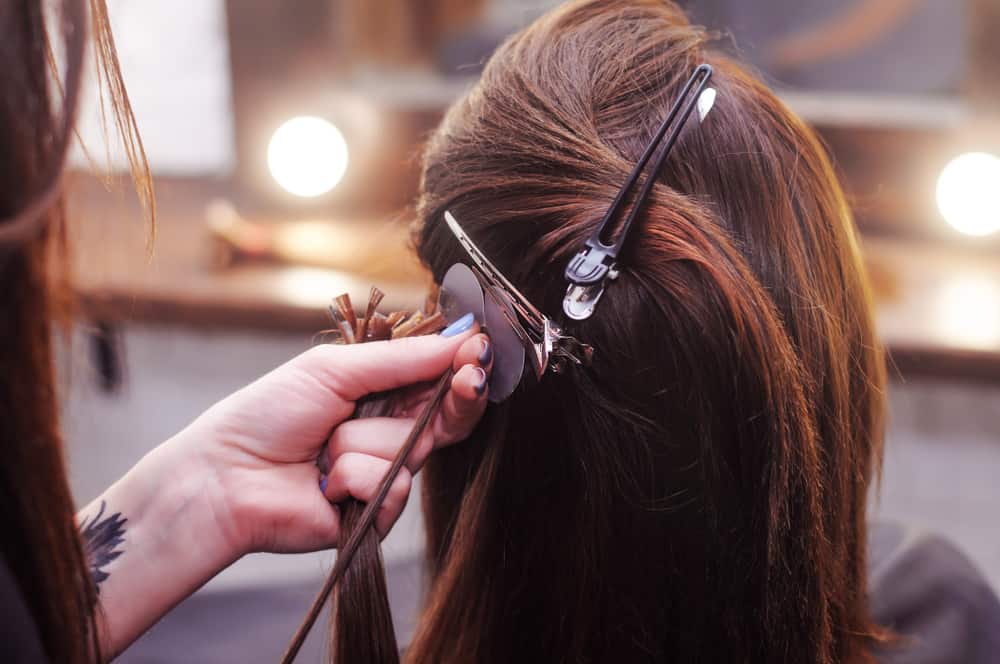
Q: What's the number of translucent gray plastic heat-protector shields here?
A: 2